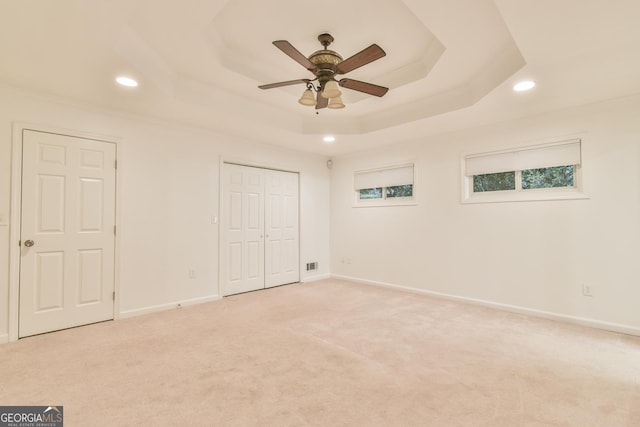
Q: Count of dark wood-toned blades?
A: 5